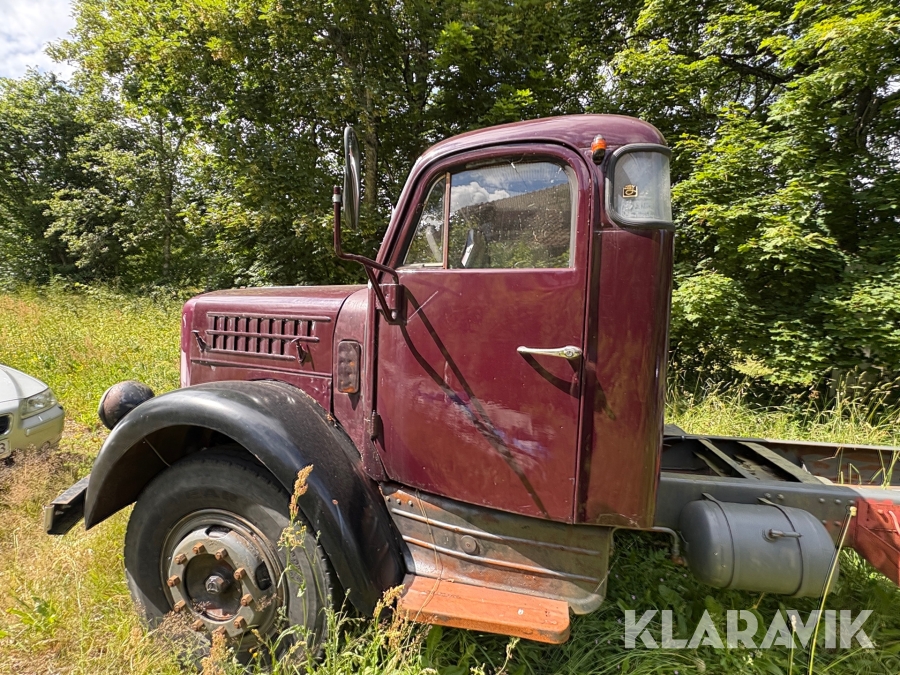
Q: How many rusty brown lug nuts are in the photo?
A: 10